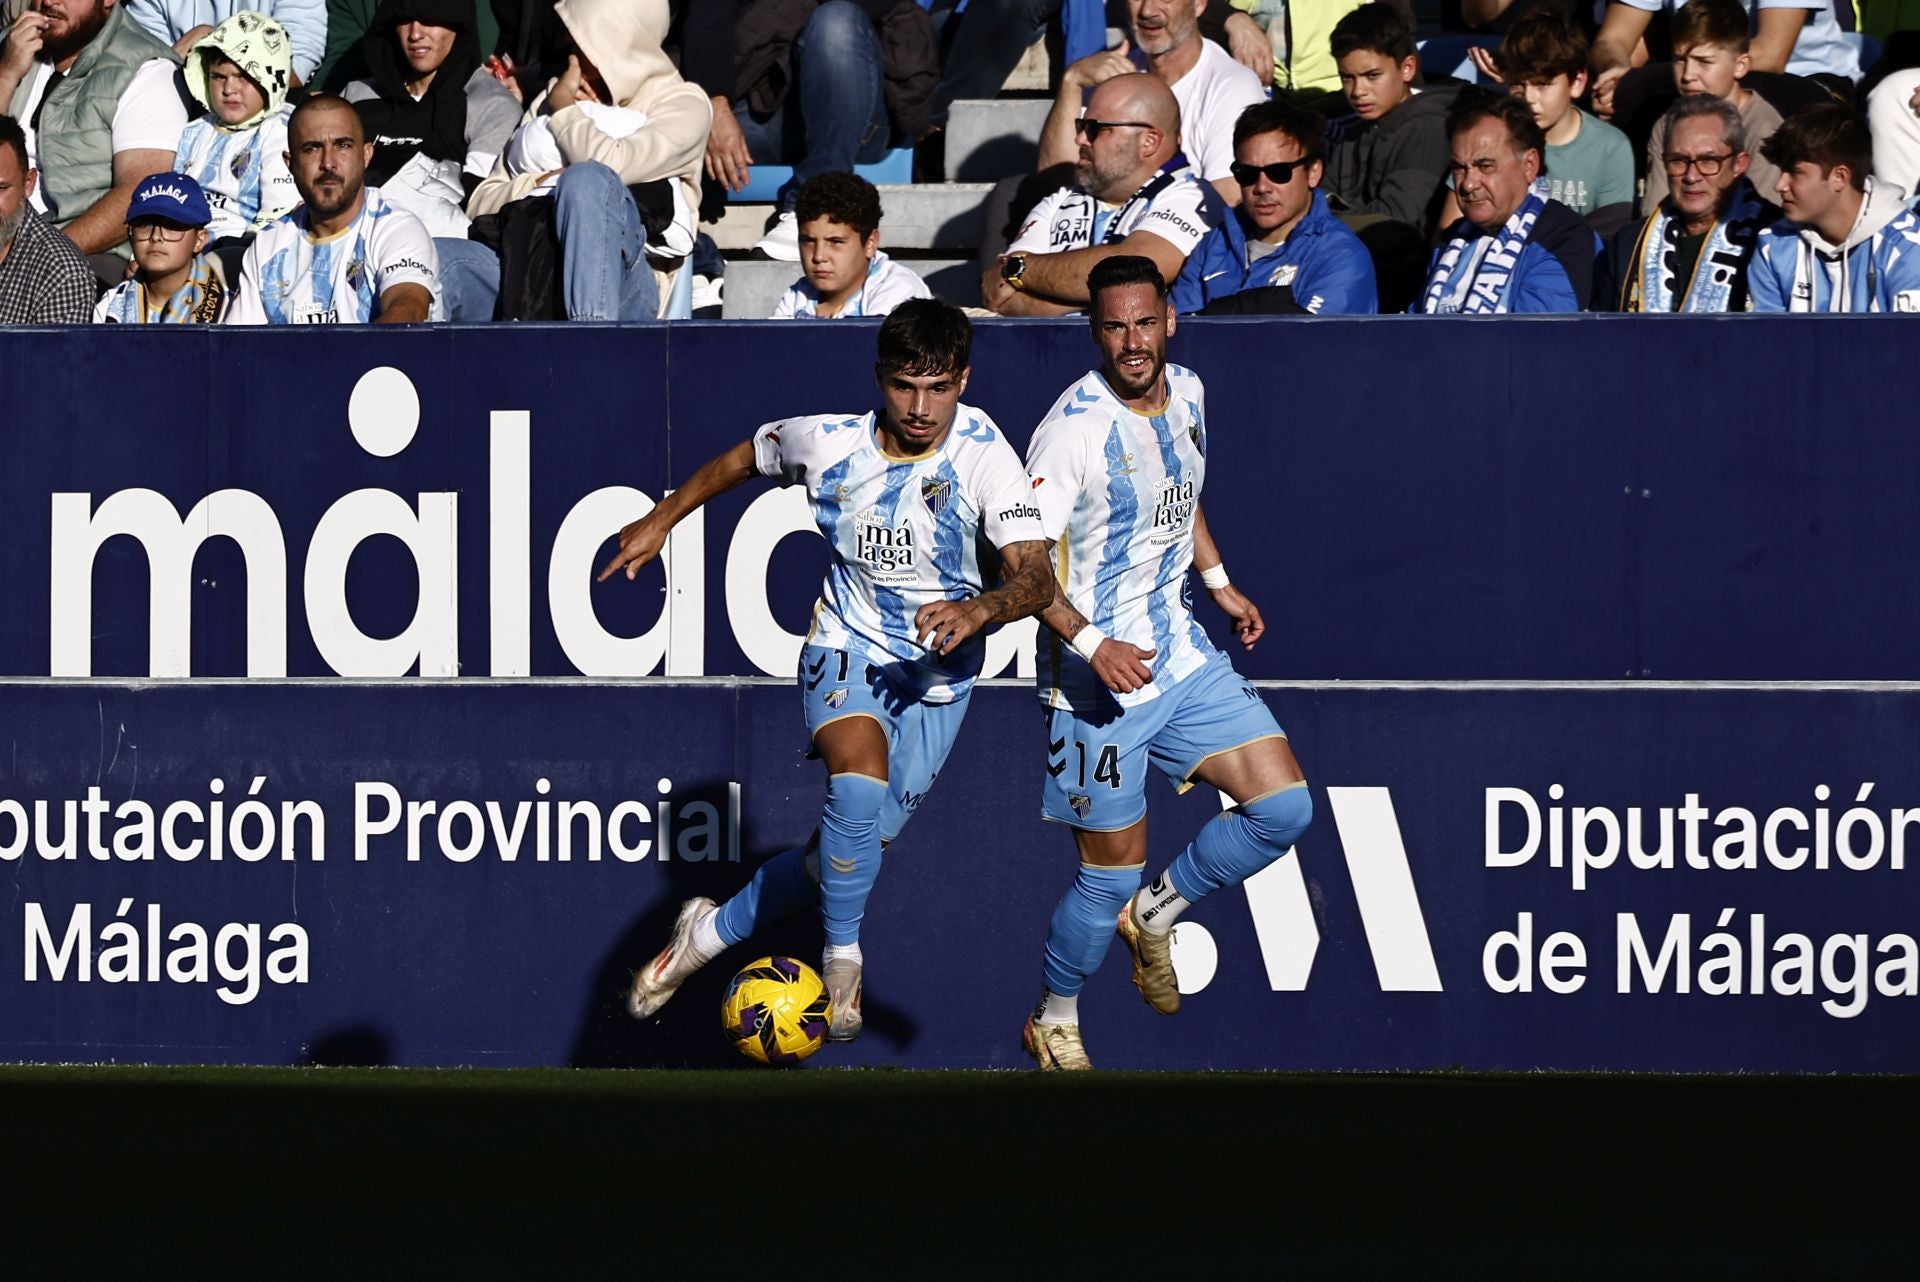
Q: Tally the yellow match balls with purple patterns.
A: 1